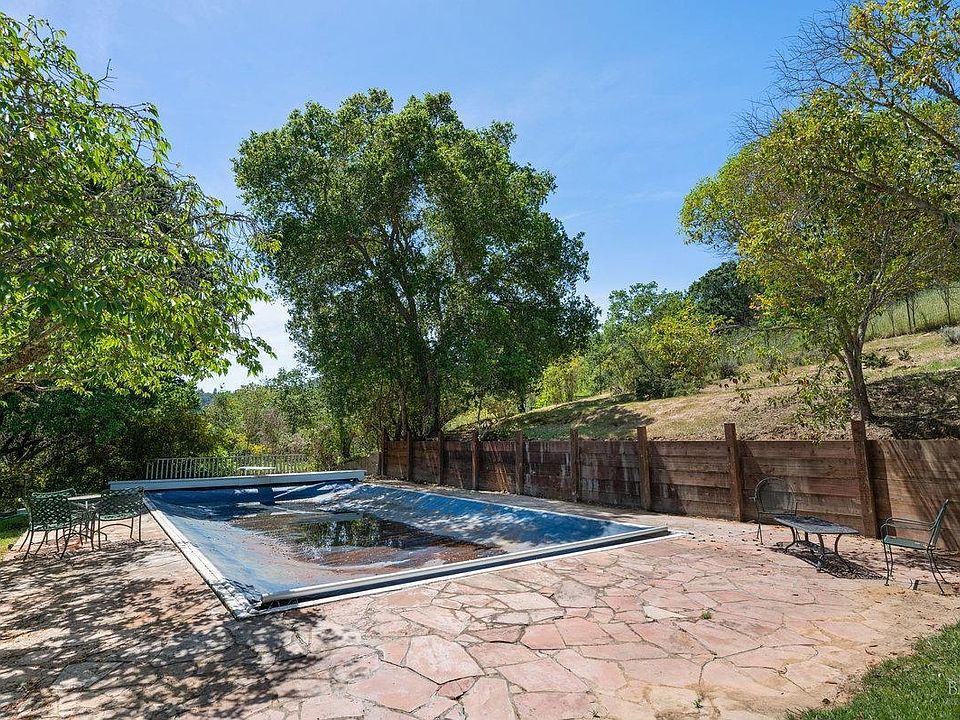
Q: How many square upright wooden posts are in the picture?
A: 9